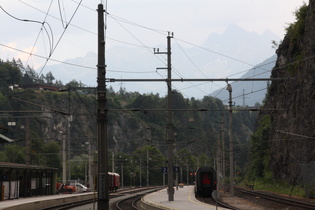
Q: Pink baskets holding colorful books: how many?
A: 0